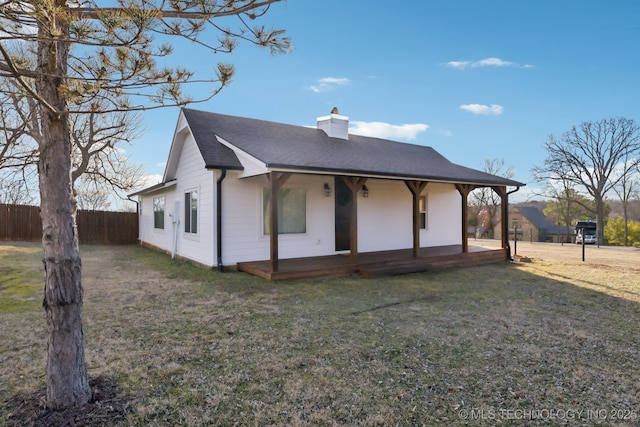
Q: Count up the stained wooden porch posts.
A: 5